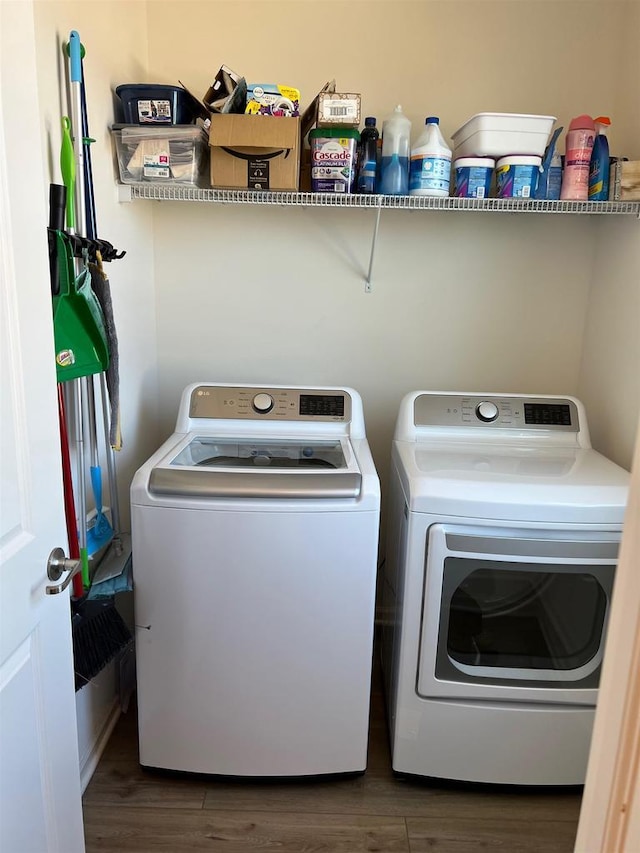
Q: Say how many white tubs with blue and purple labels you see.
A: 2